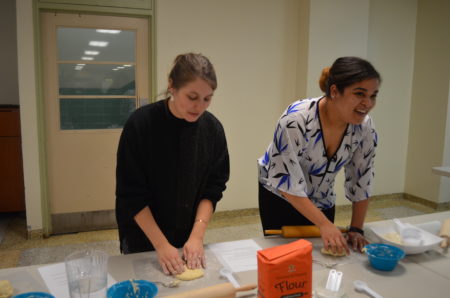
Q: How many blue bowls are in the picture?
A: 3